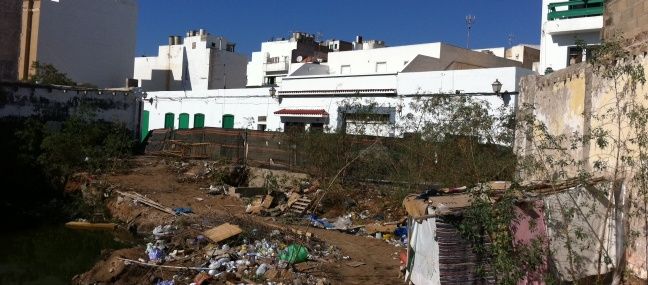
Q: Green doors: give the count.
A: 5